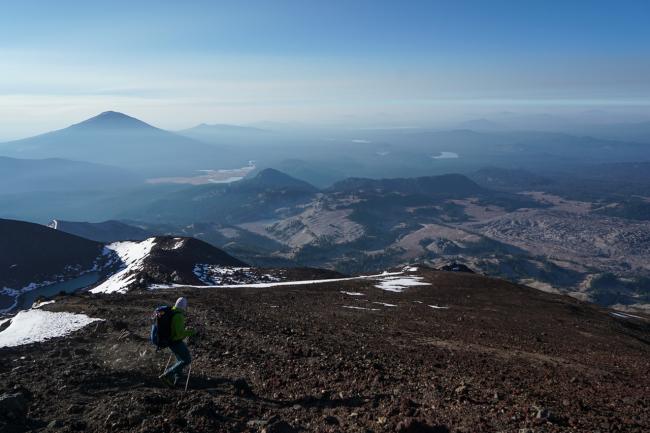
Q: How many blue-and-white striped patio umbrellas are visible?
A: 0